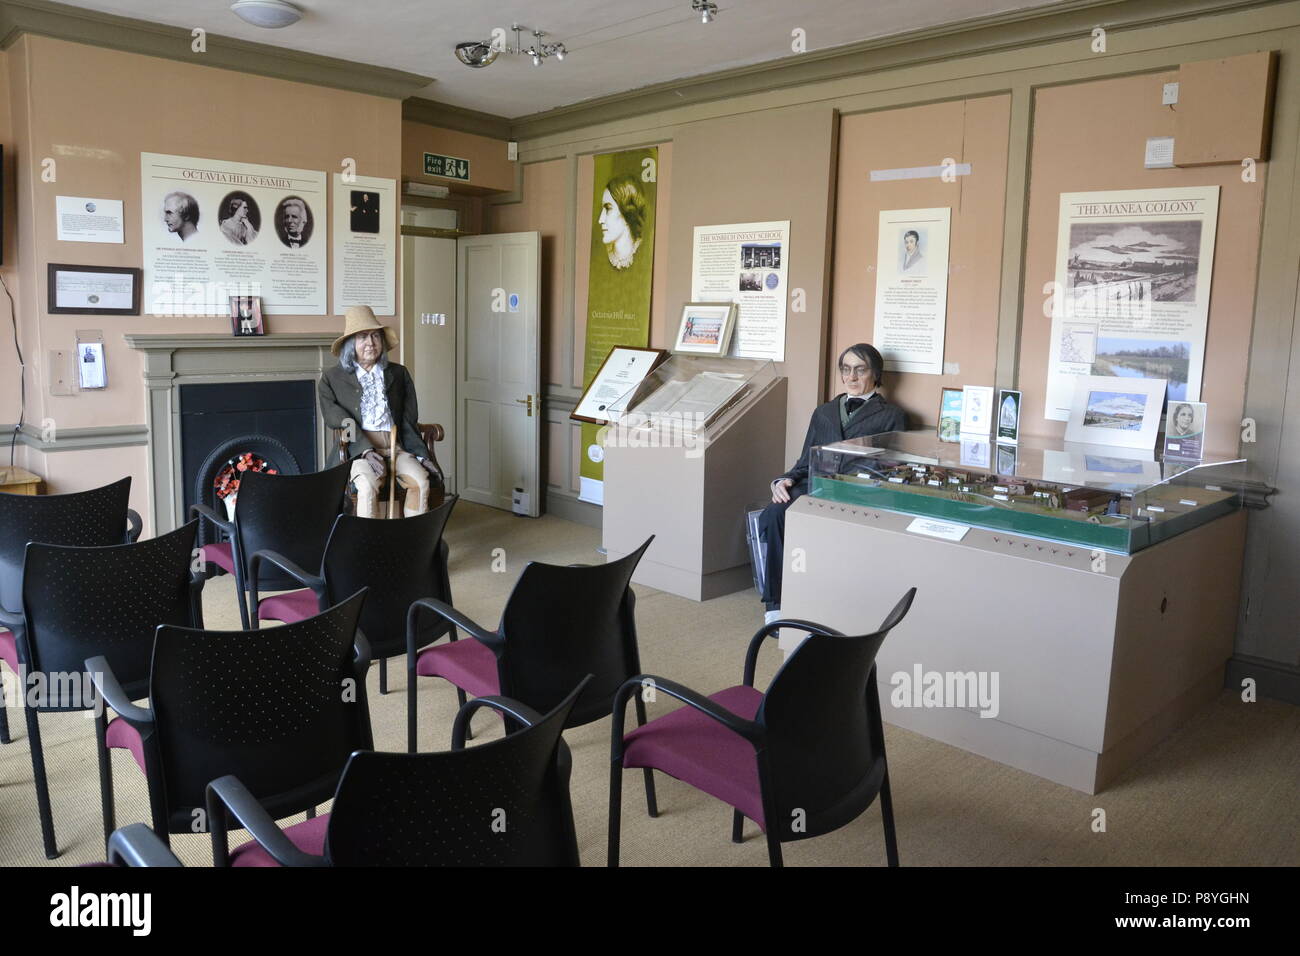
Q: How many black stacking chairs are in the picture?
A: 9